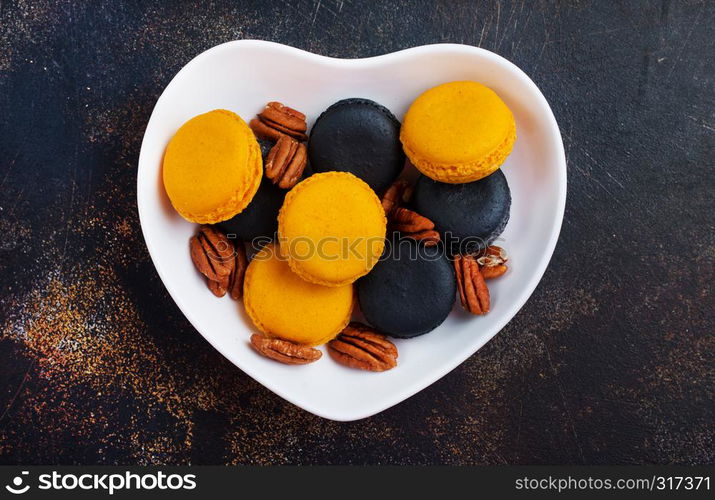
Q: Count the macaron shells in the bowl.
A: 8